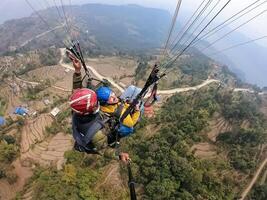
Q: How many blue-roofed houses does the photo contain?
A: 2